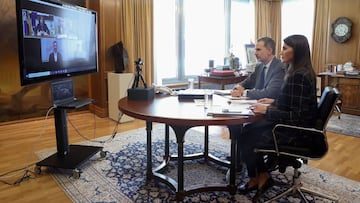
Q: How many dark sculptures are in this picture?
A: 1